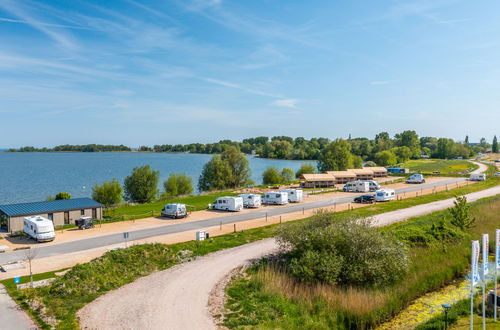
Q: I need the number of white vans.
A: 11